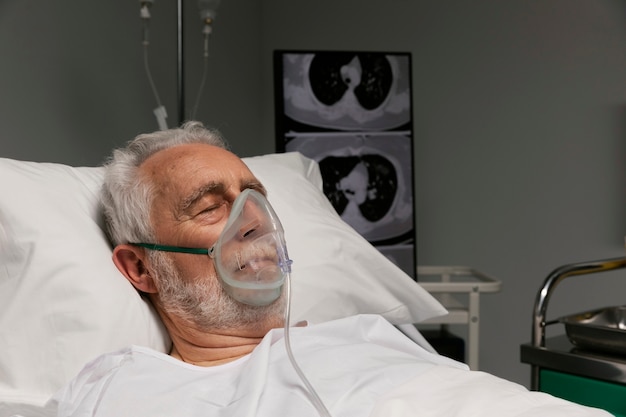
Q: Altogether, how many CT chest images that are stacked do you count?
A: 2